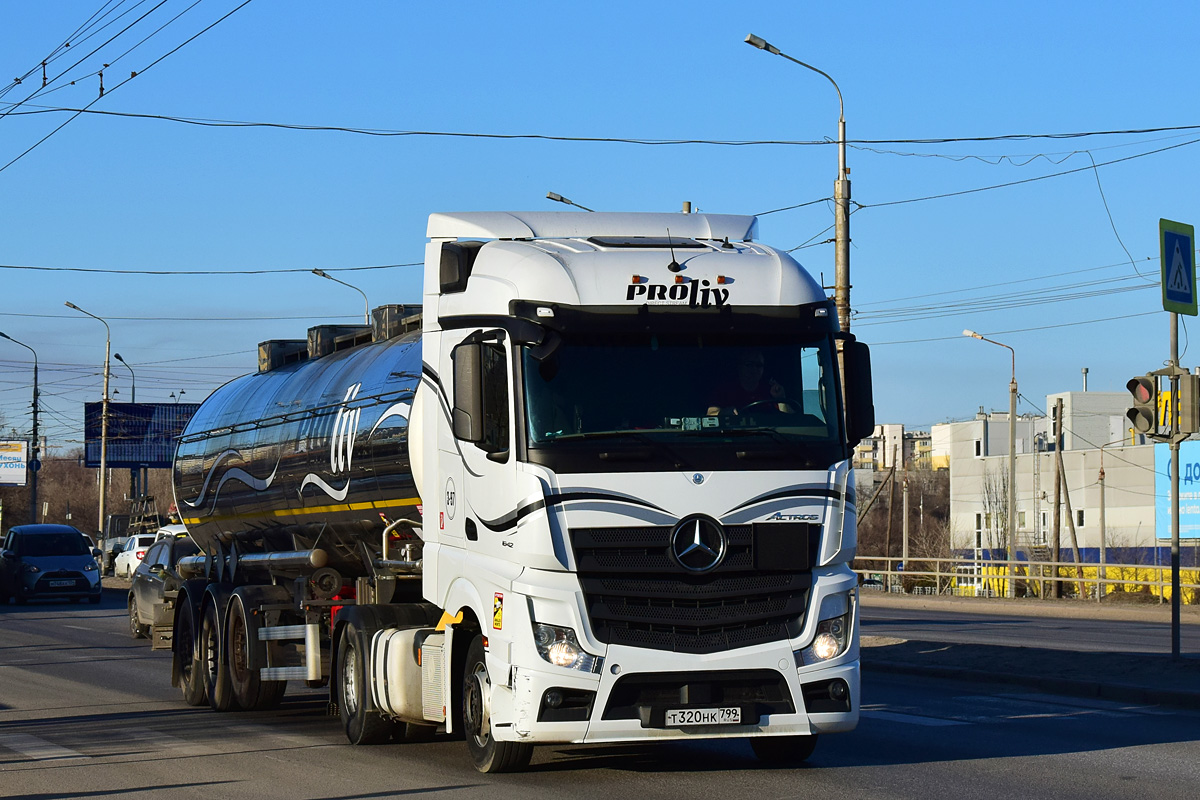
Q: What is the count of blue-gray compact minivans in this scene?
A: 1